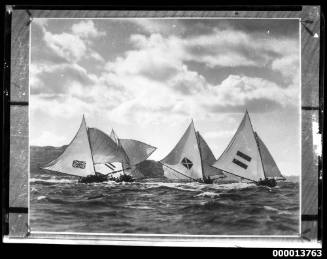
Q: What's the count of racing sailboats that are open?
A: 4